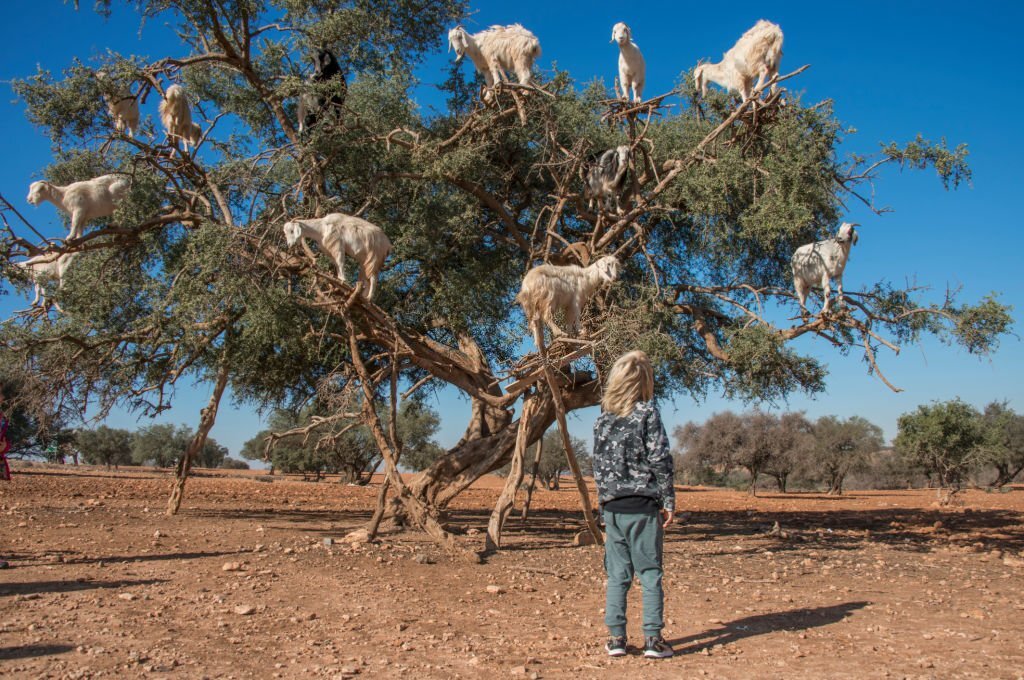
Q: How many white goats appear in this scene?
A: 10